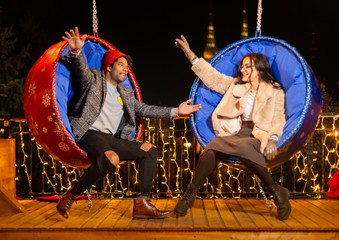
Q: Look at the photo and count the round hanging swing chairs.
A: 2